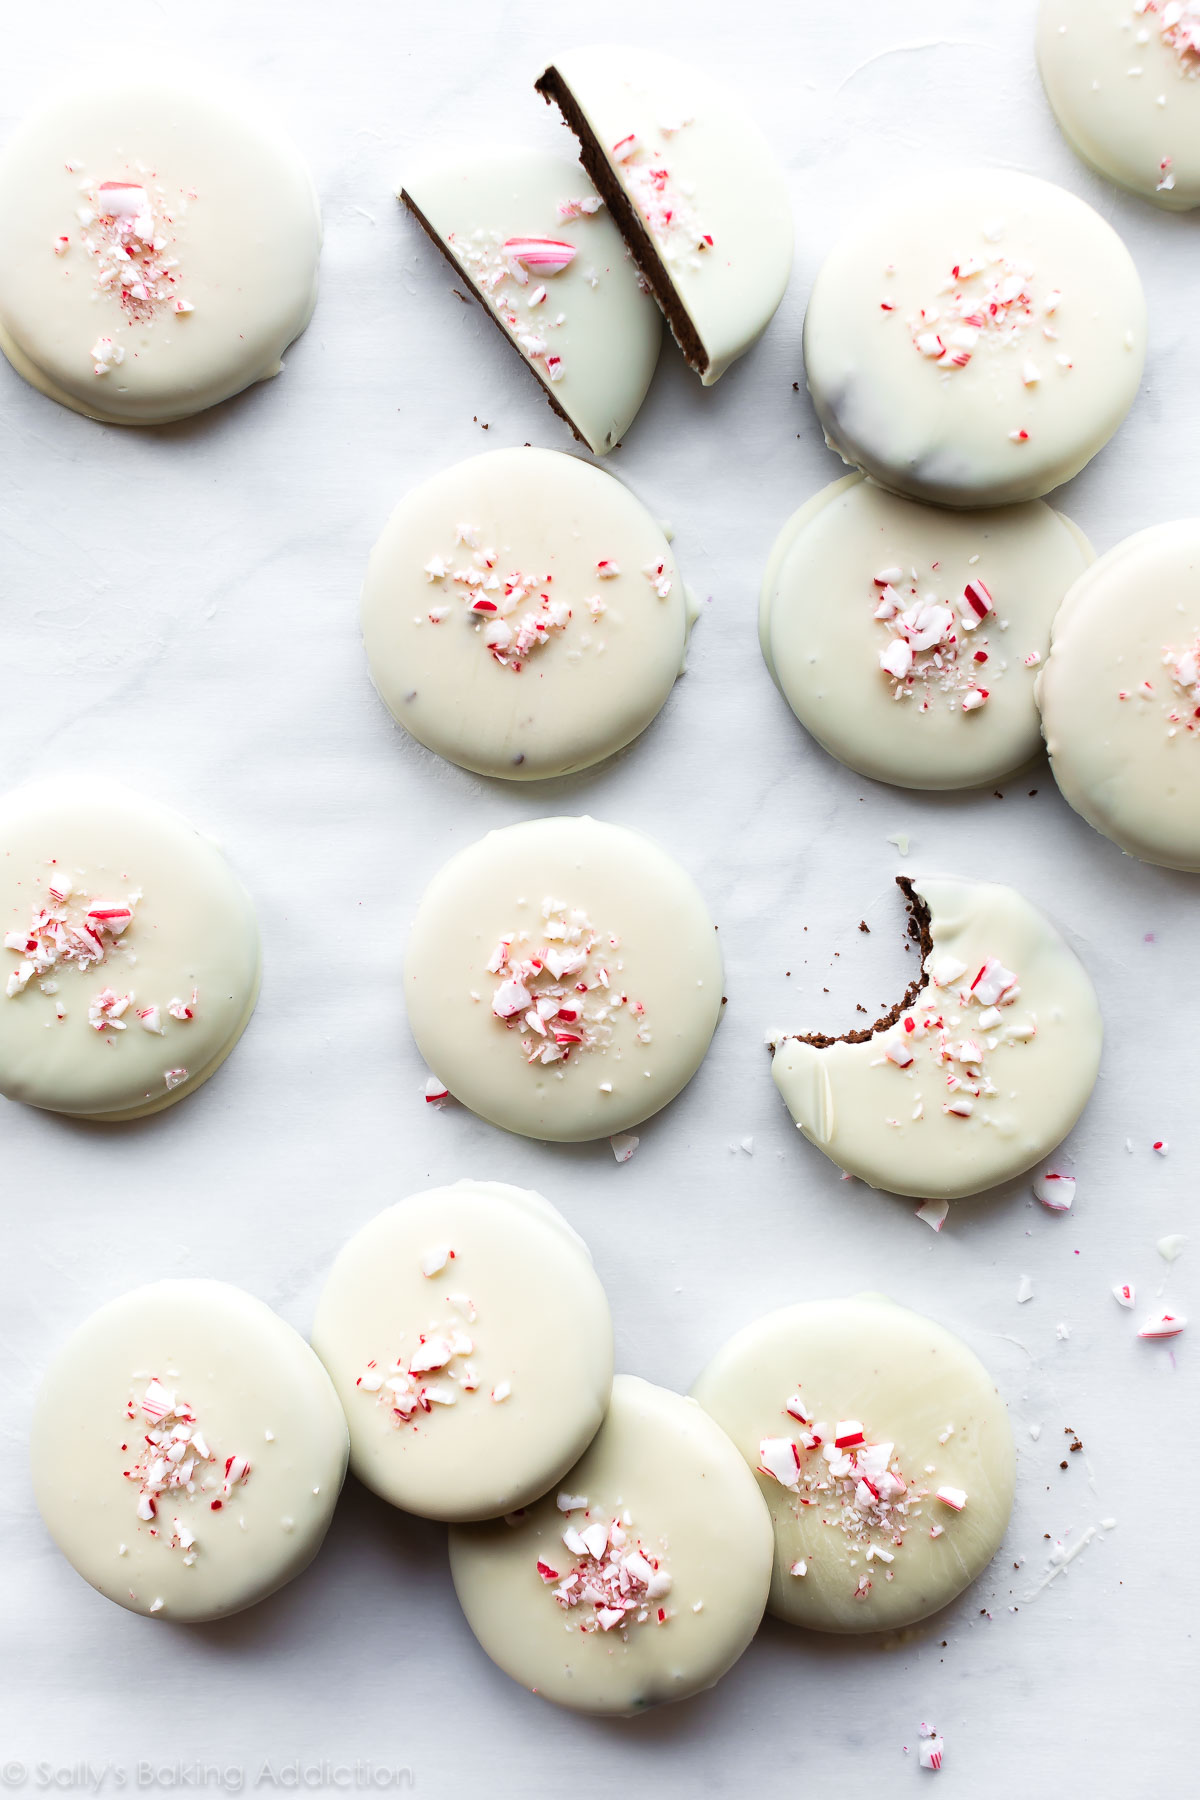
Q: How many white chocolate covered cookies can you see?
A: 14